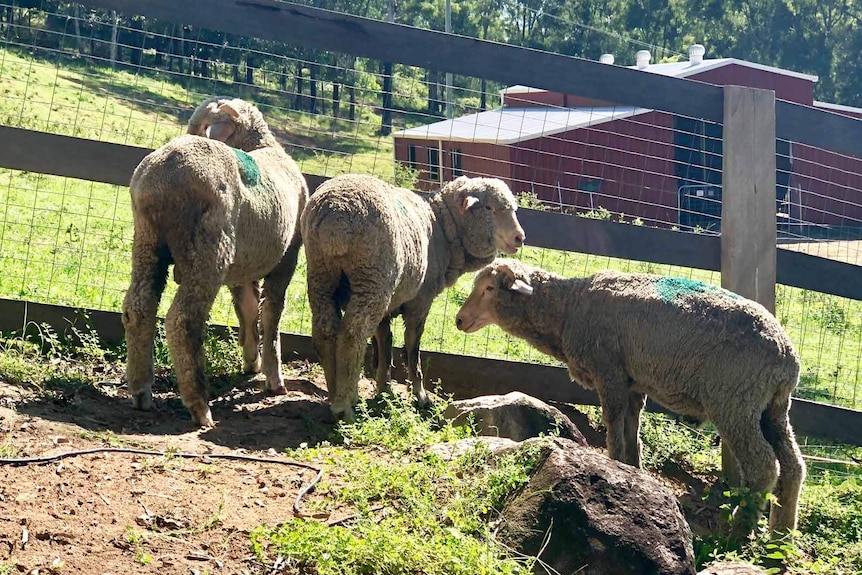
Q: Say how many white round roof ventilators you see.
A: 3